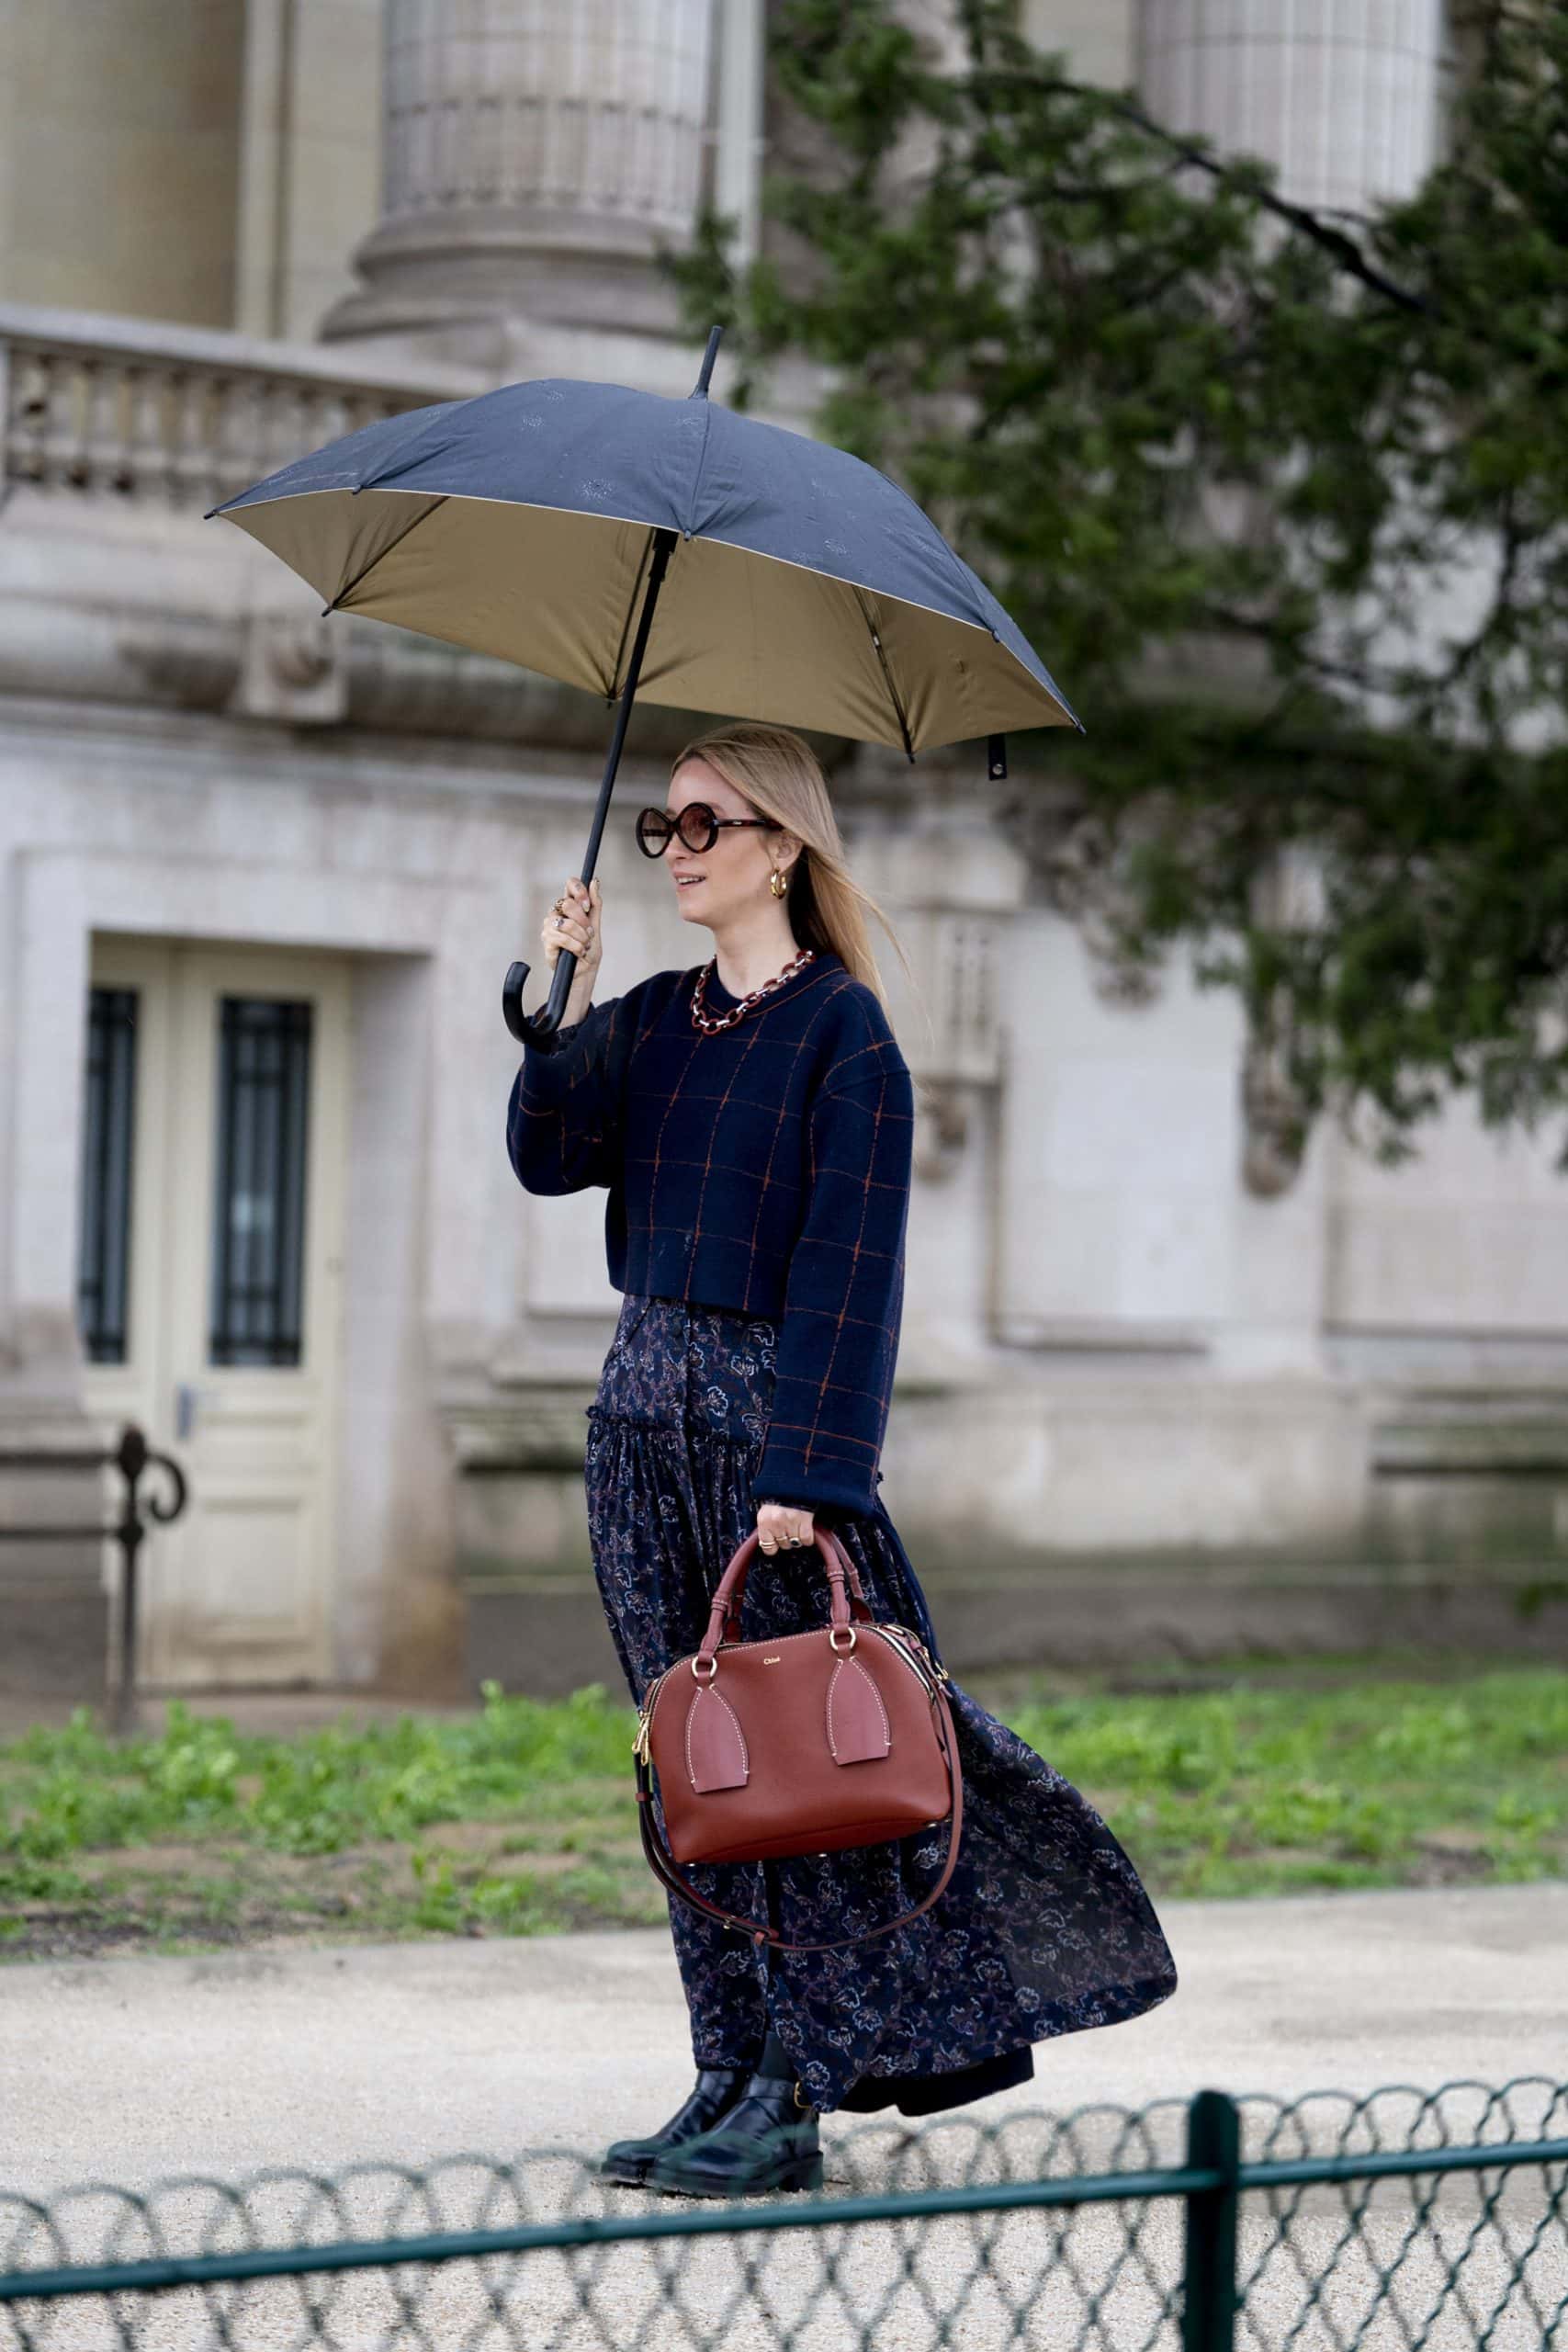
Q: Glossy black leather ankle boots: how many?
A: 2